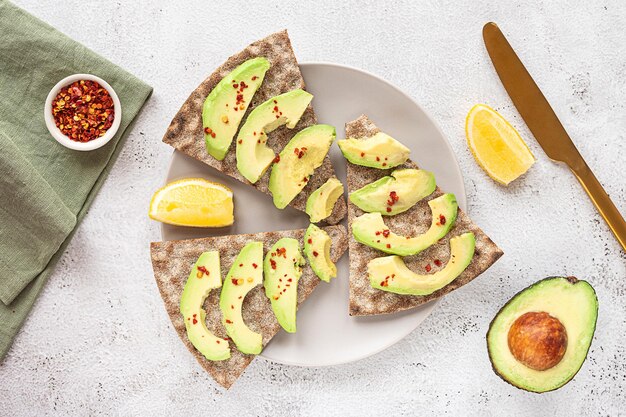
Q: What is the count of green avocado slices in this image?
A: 12